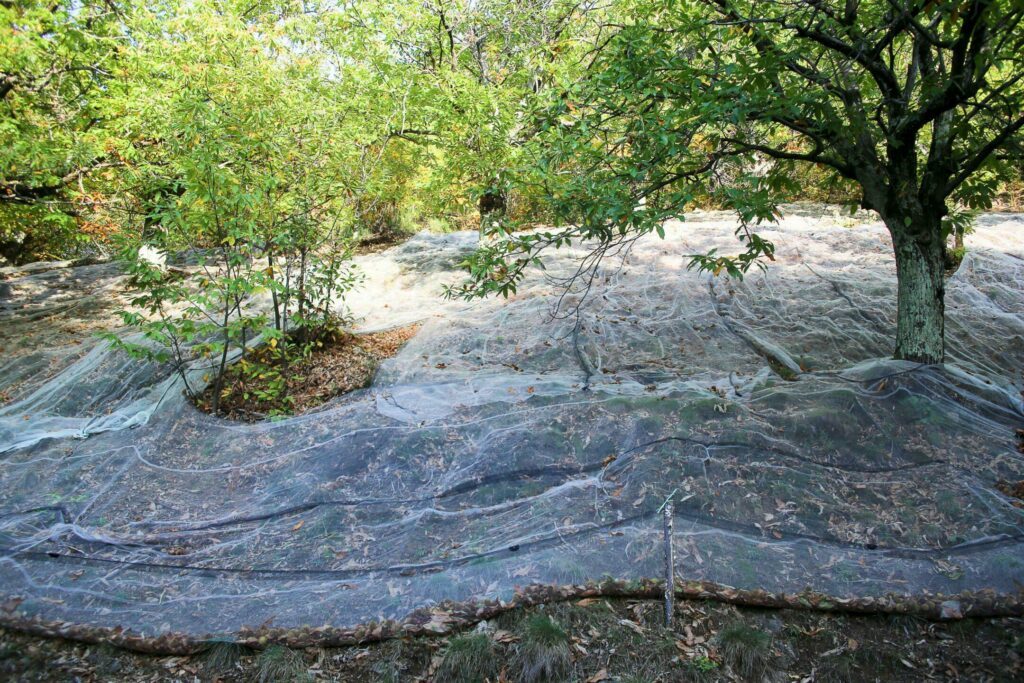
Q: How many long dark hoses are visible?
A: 2